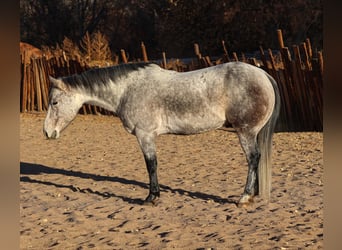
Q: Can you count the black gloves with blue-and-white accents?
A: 0